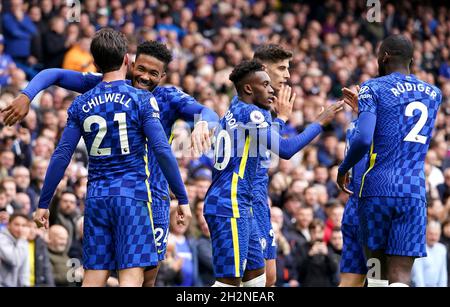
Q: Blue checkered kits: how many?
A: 6